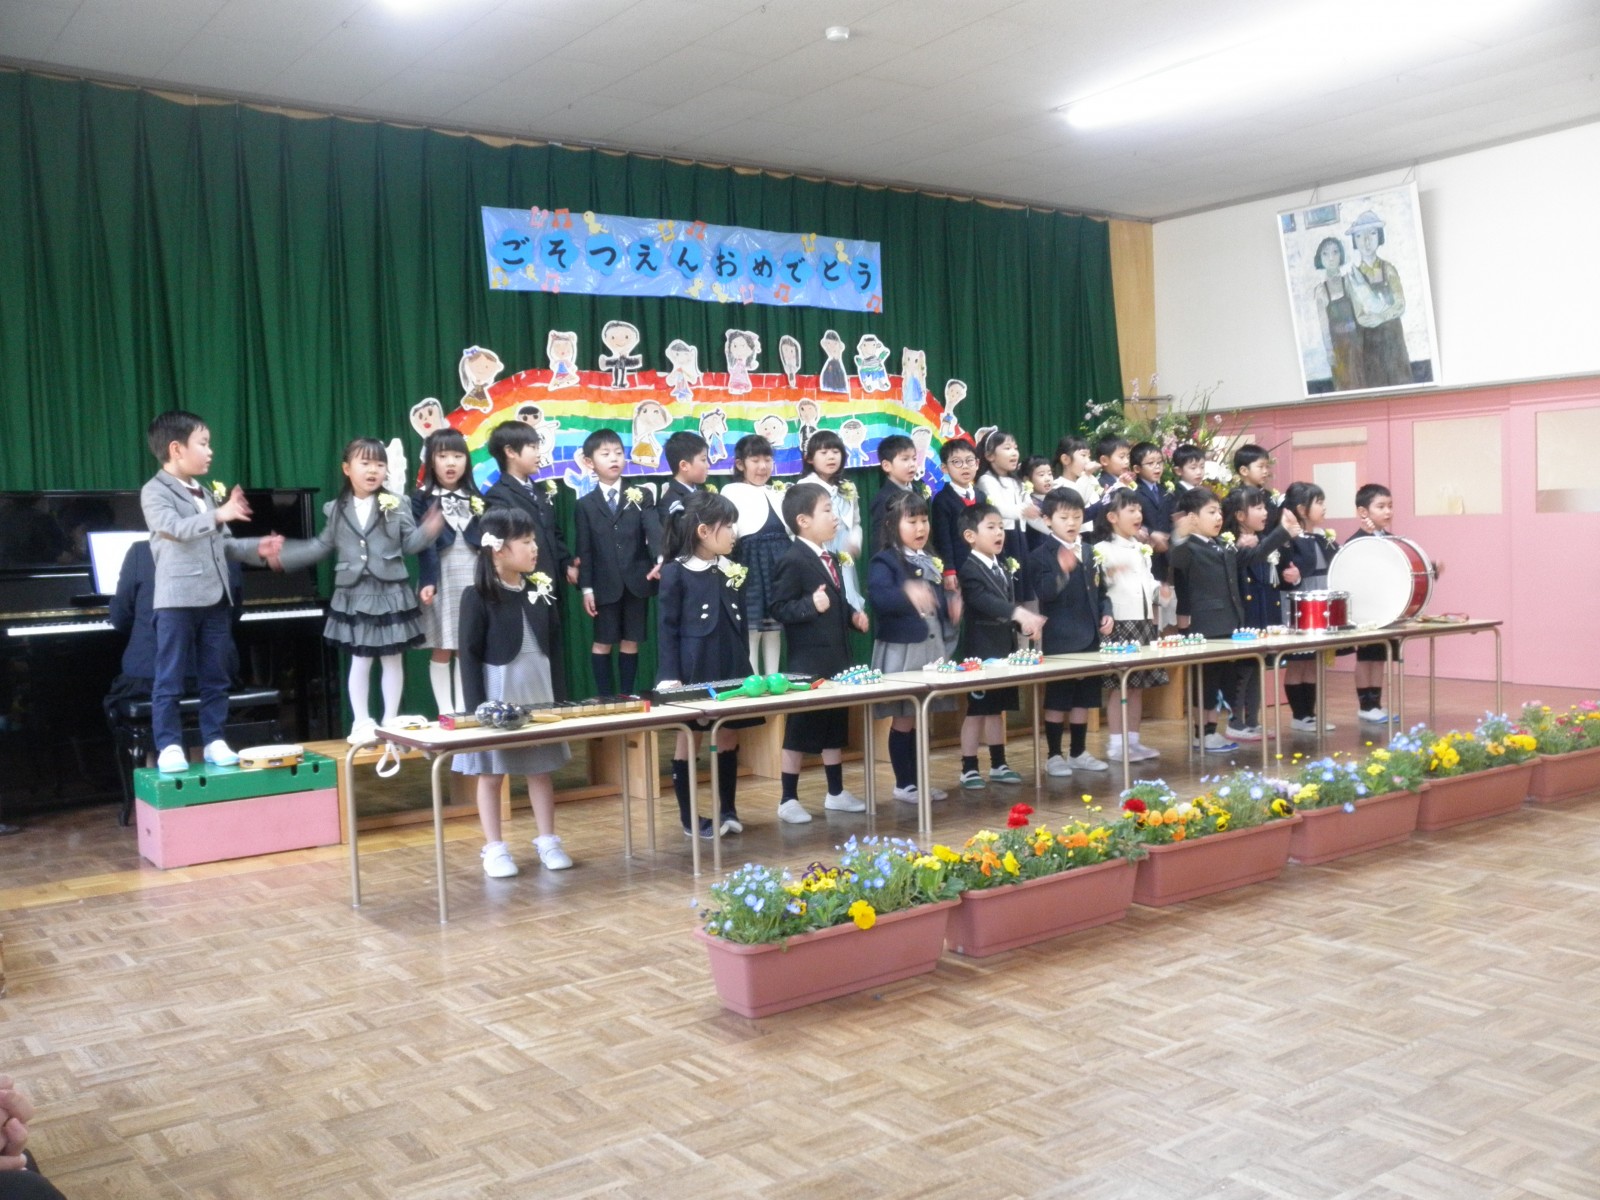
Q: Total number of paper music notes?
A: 10